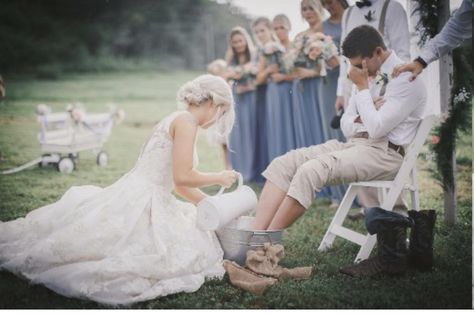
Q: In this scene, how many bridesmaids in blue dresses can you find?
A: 5